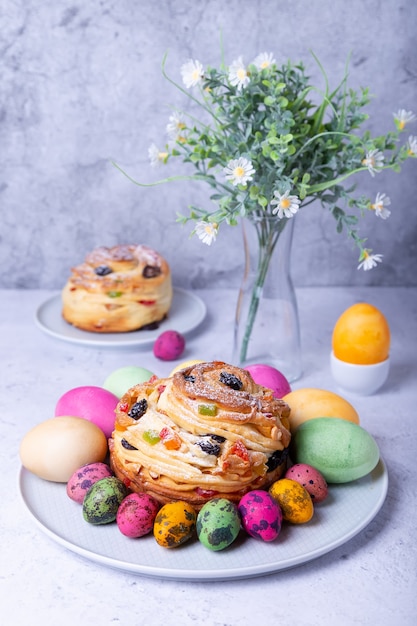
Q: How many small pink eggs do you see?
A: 5